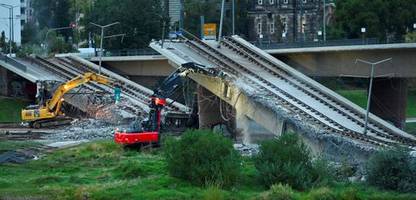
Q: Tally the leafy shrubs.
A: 3